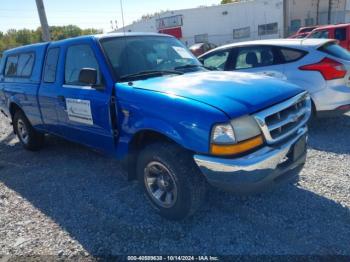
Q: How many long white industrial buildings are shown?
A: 1